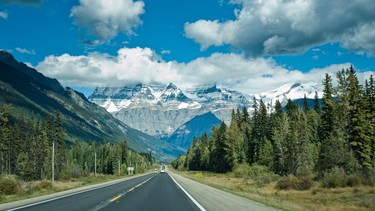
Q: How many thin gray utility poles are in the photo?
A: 3